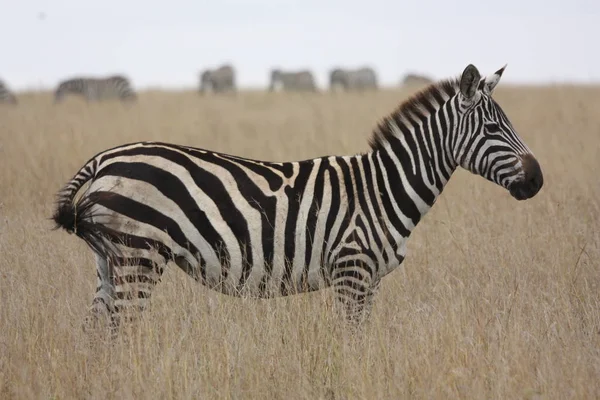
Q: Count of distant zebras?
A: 6